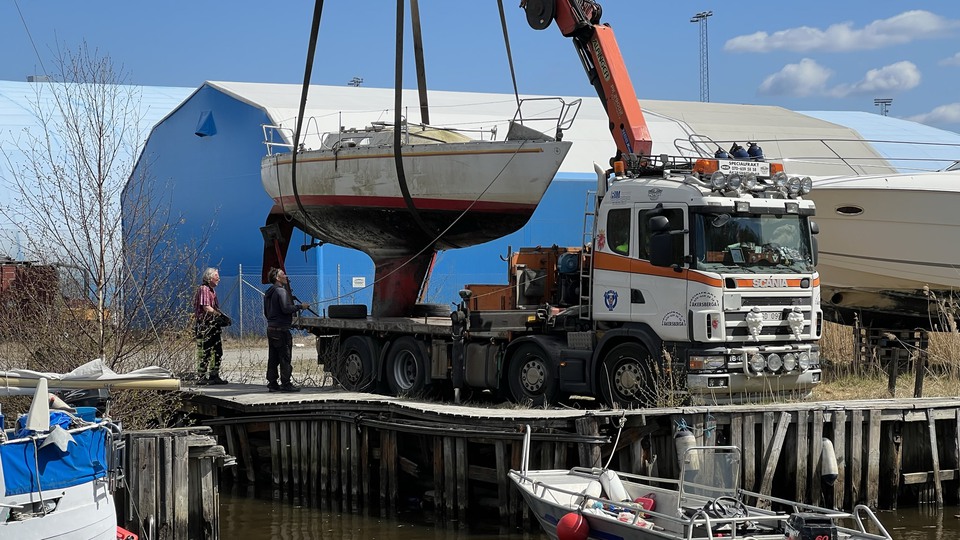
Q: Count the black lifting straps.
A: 4